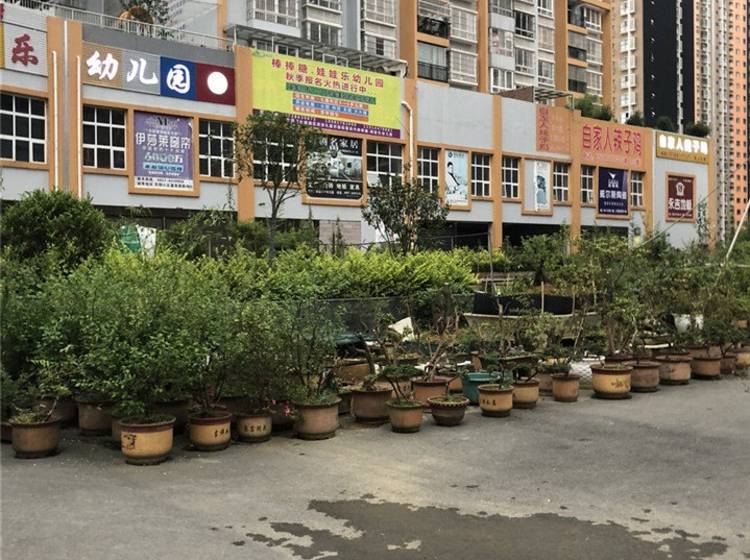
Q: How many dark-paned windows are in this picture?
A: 11